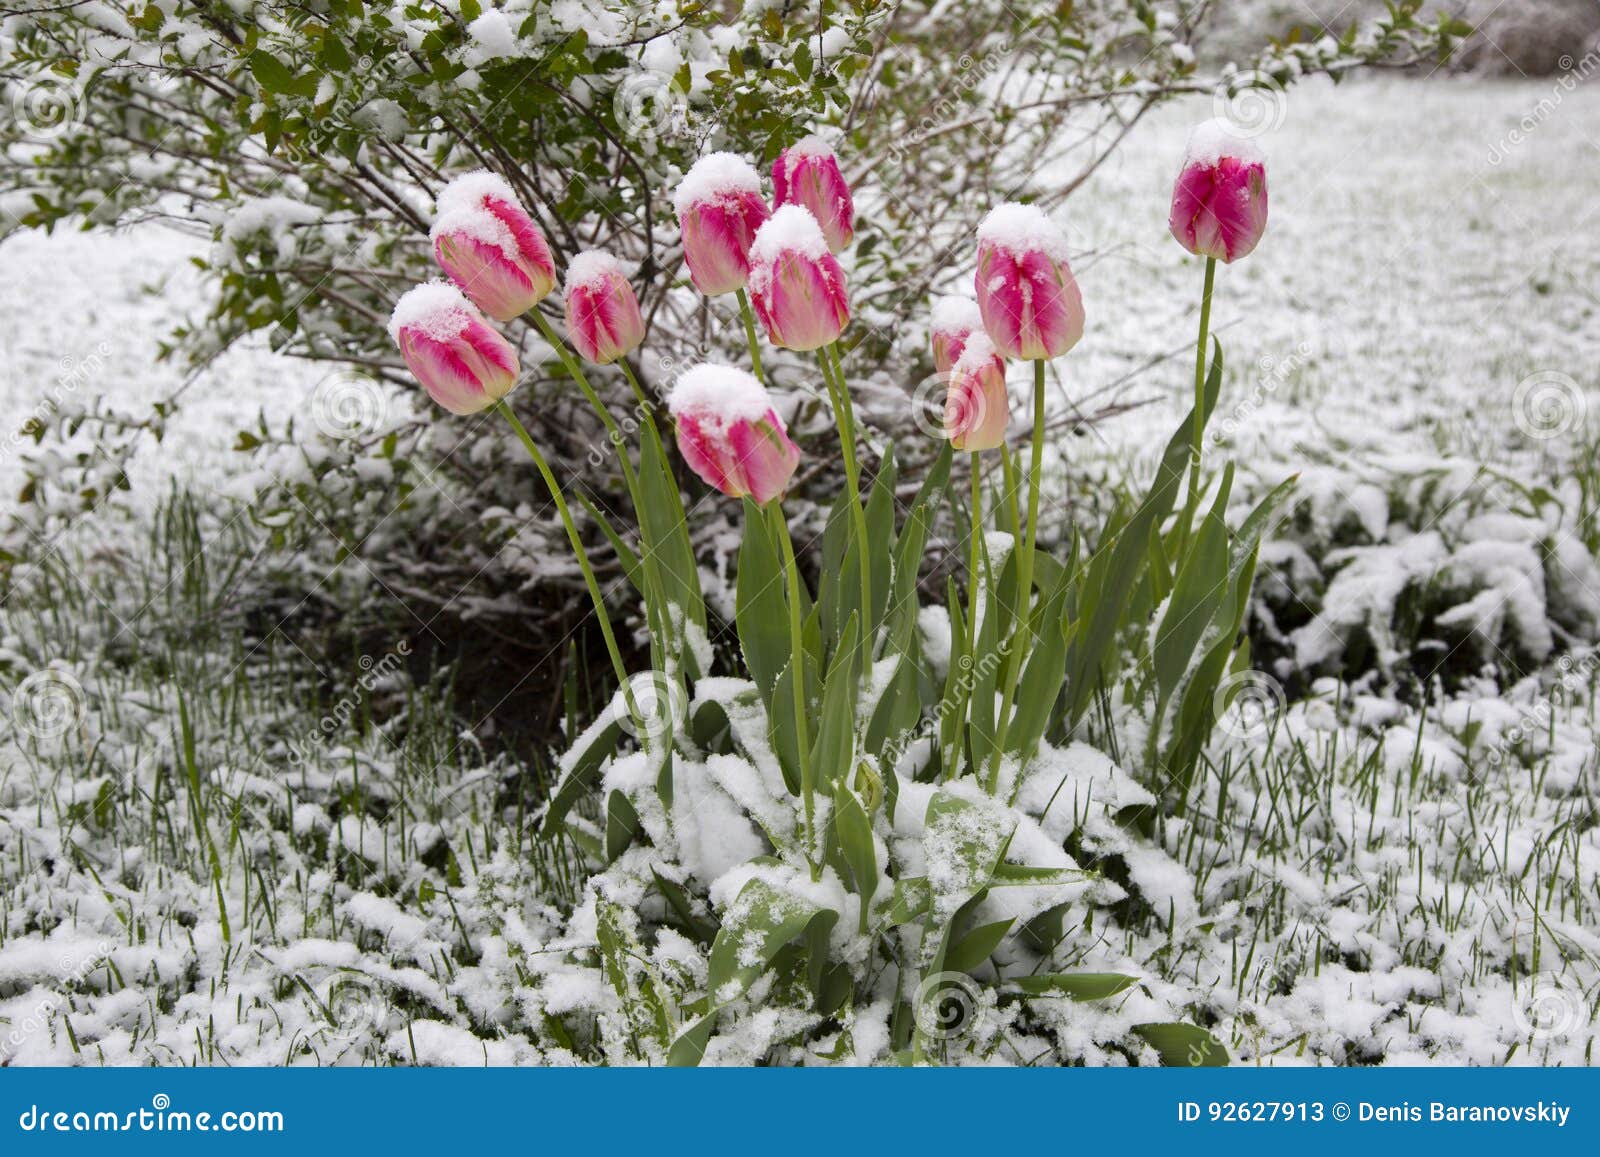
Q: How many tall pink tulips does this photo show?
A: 11